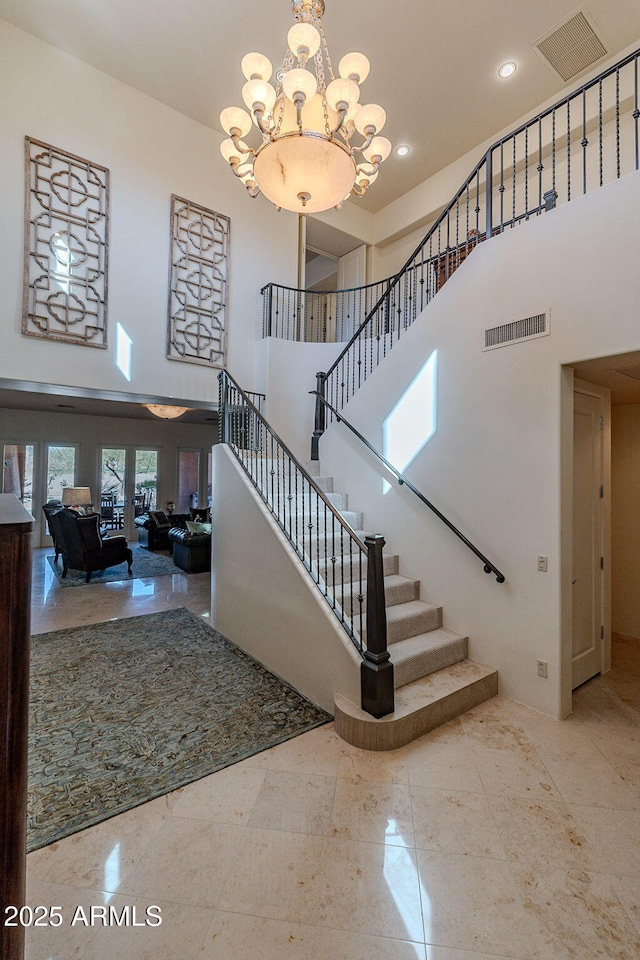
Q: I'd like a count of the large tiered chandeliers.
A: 1